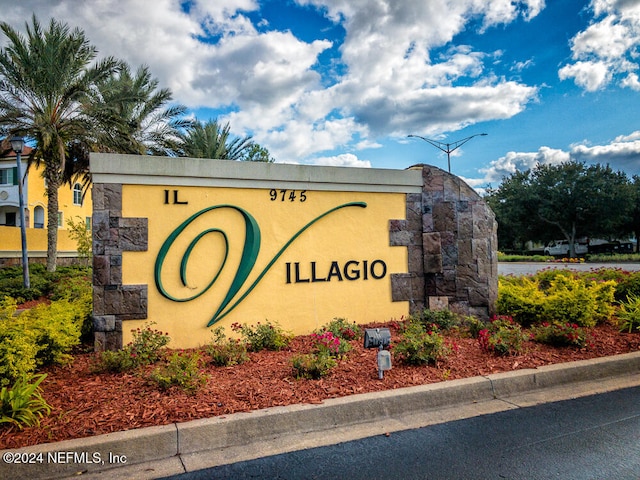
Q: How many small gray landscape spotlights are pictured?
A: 1